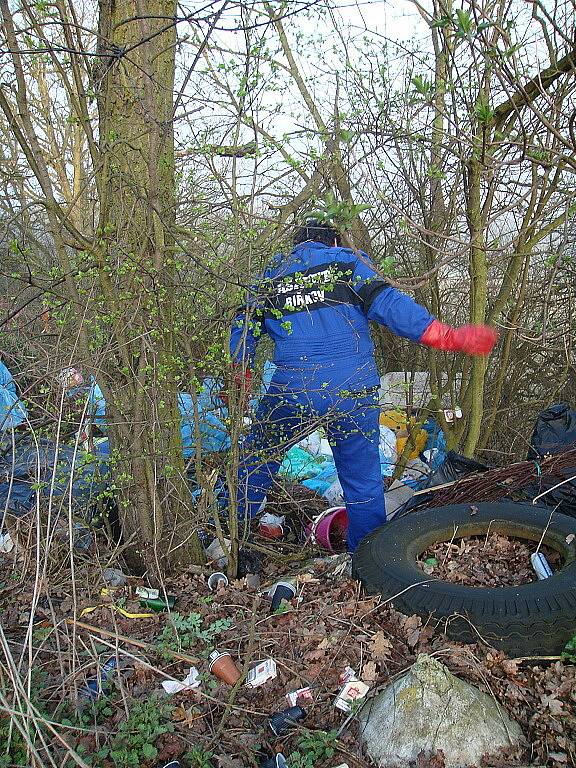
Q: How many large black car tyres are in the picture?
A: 1